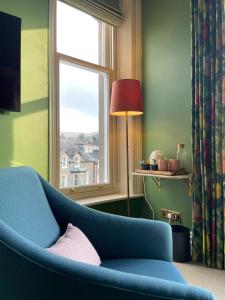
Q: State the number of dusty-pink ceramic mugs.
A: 2